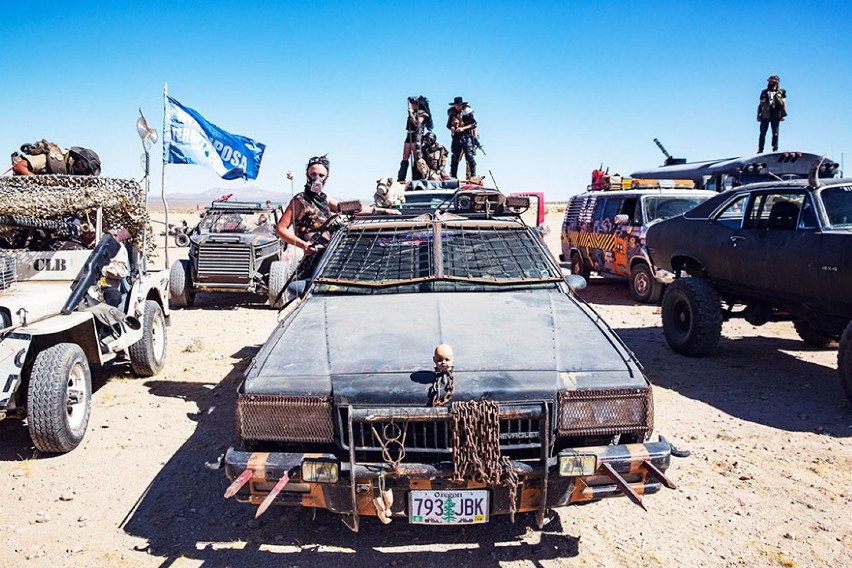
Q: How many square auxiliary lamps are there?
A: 2